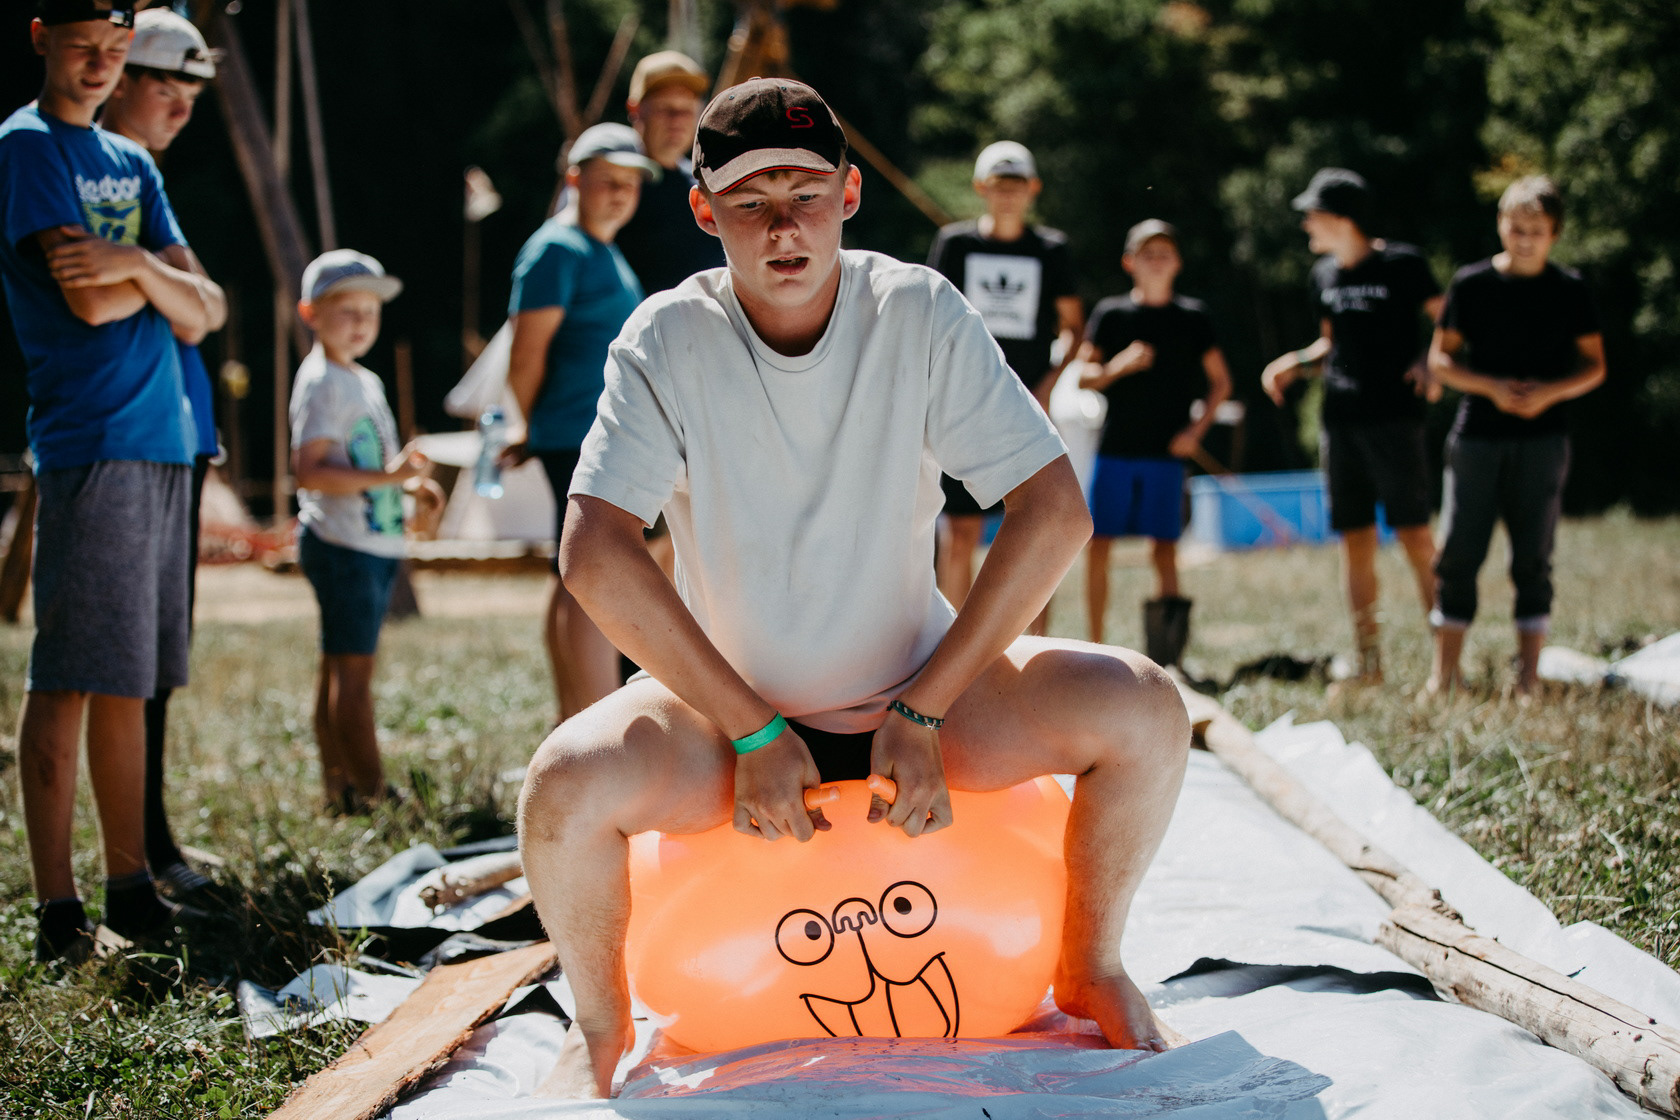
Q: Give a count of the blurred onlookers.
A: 9